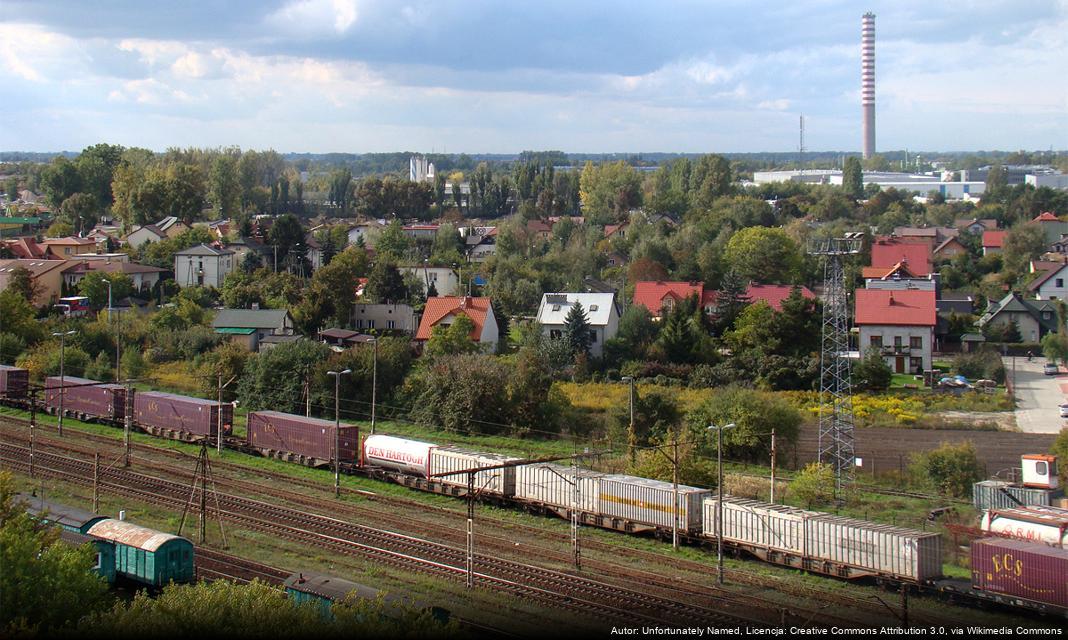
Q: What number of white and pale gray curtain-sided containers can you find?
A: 5